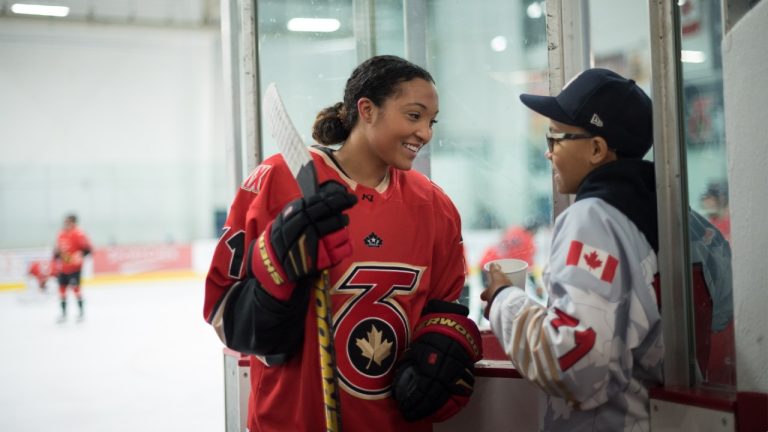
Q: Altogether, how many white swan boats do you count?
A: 0